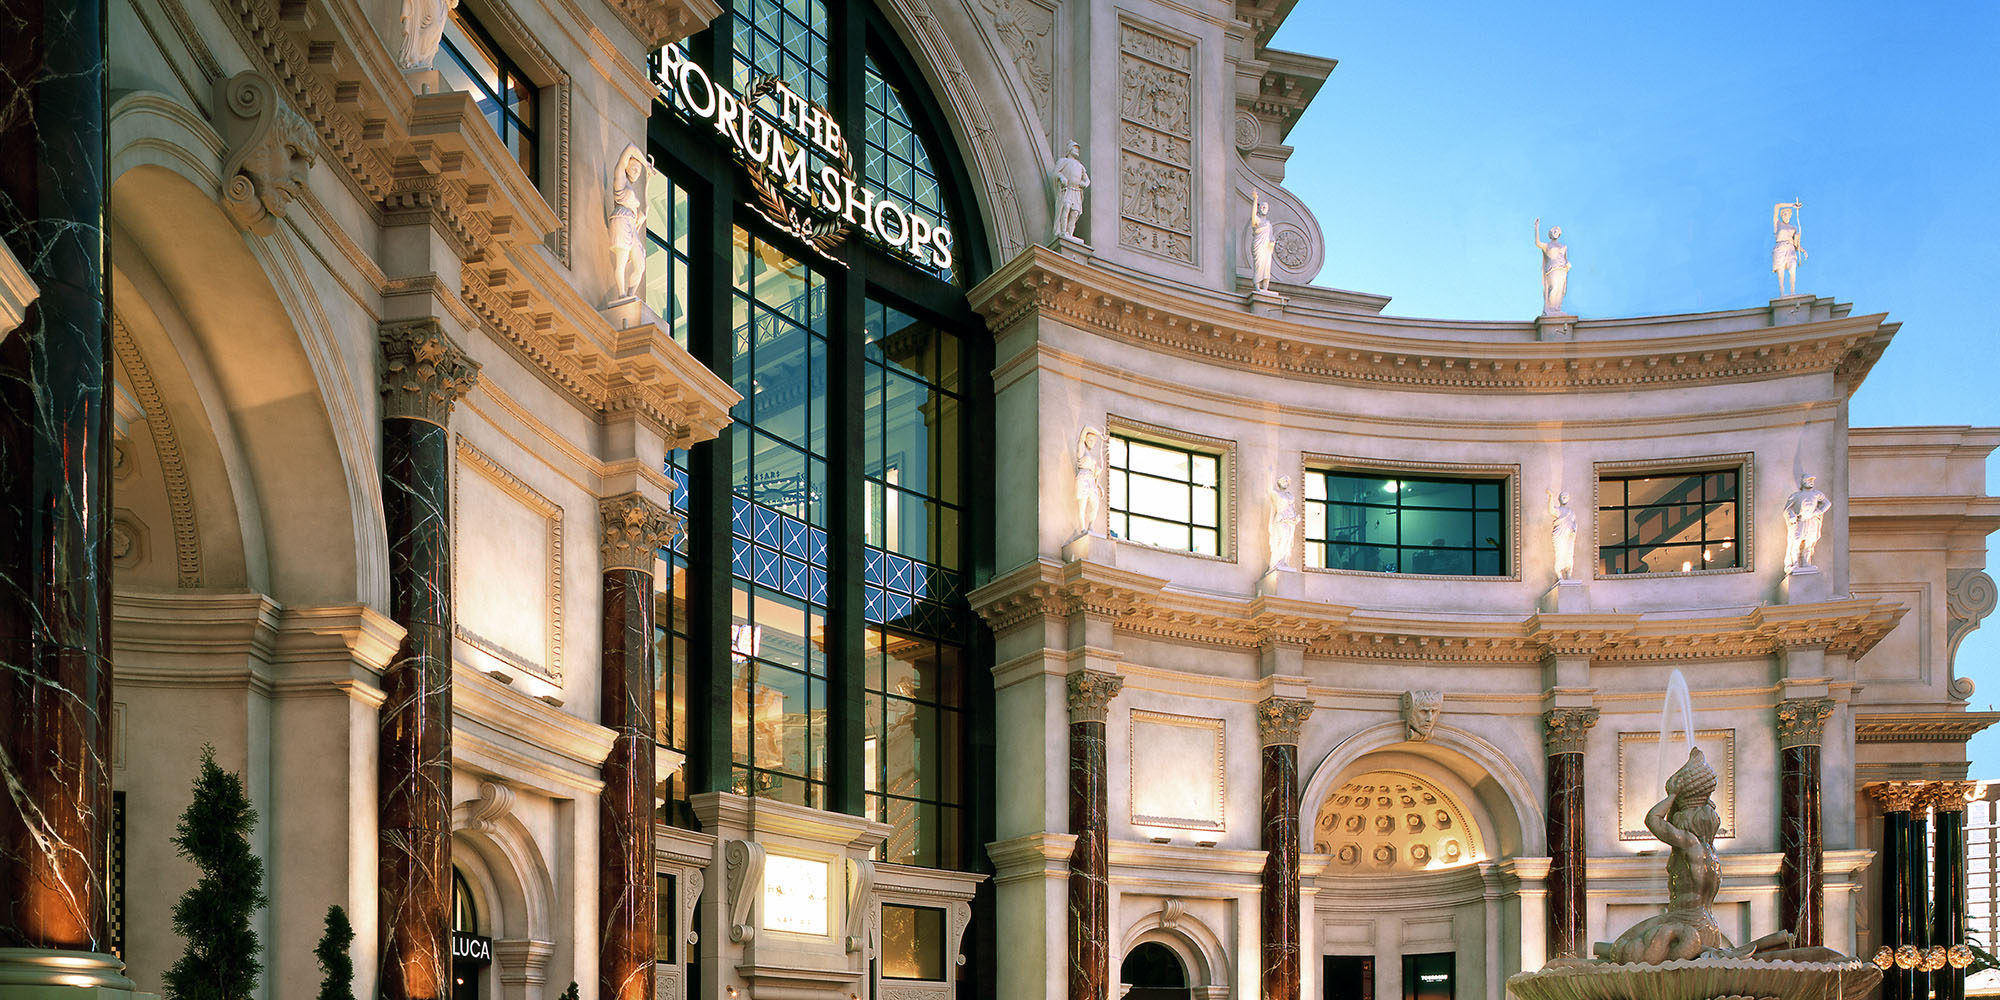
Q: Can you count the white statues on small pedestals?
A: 10